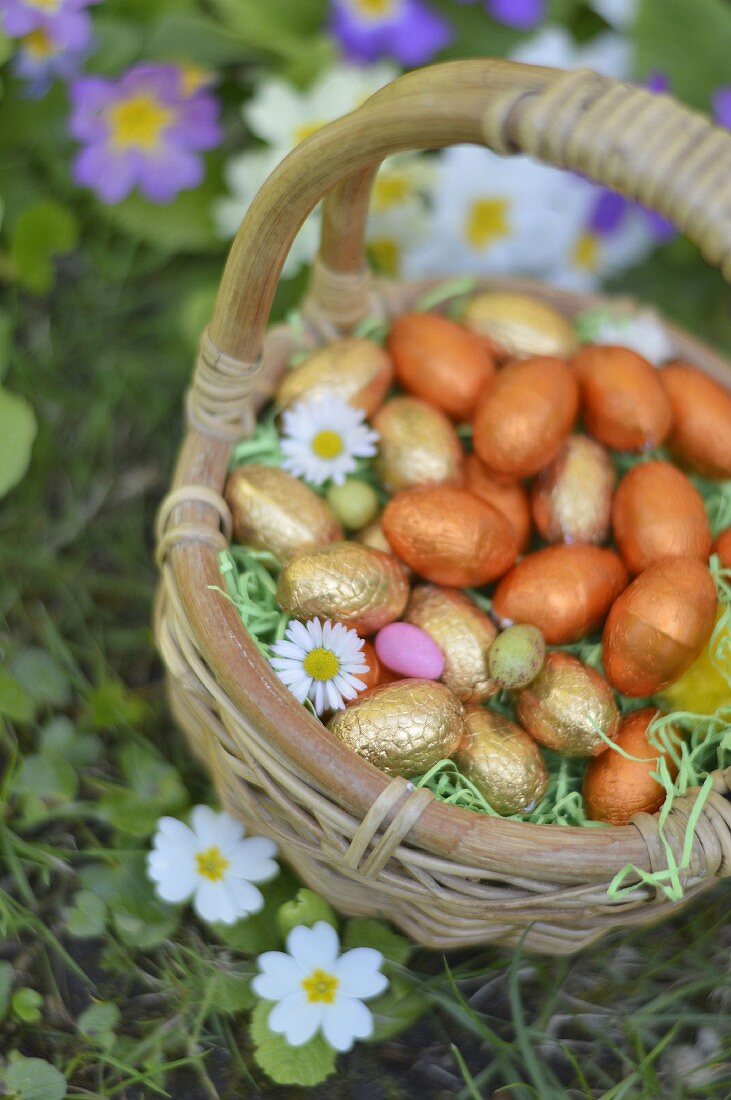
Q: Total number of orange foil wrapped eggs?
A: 12